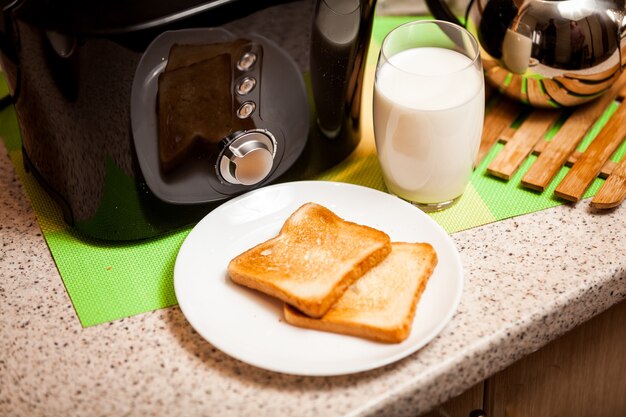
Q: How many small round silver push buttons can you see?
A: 3